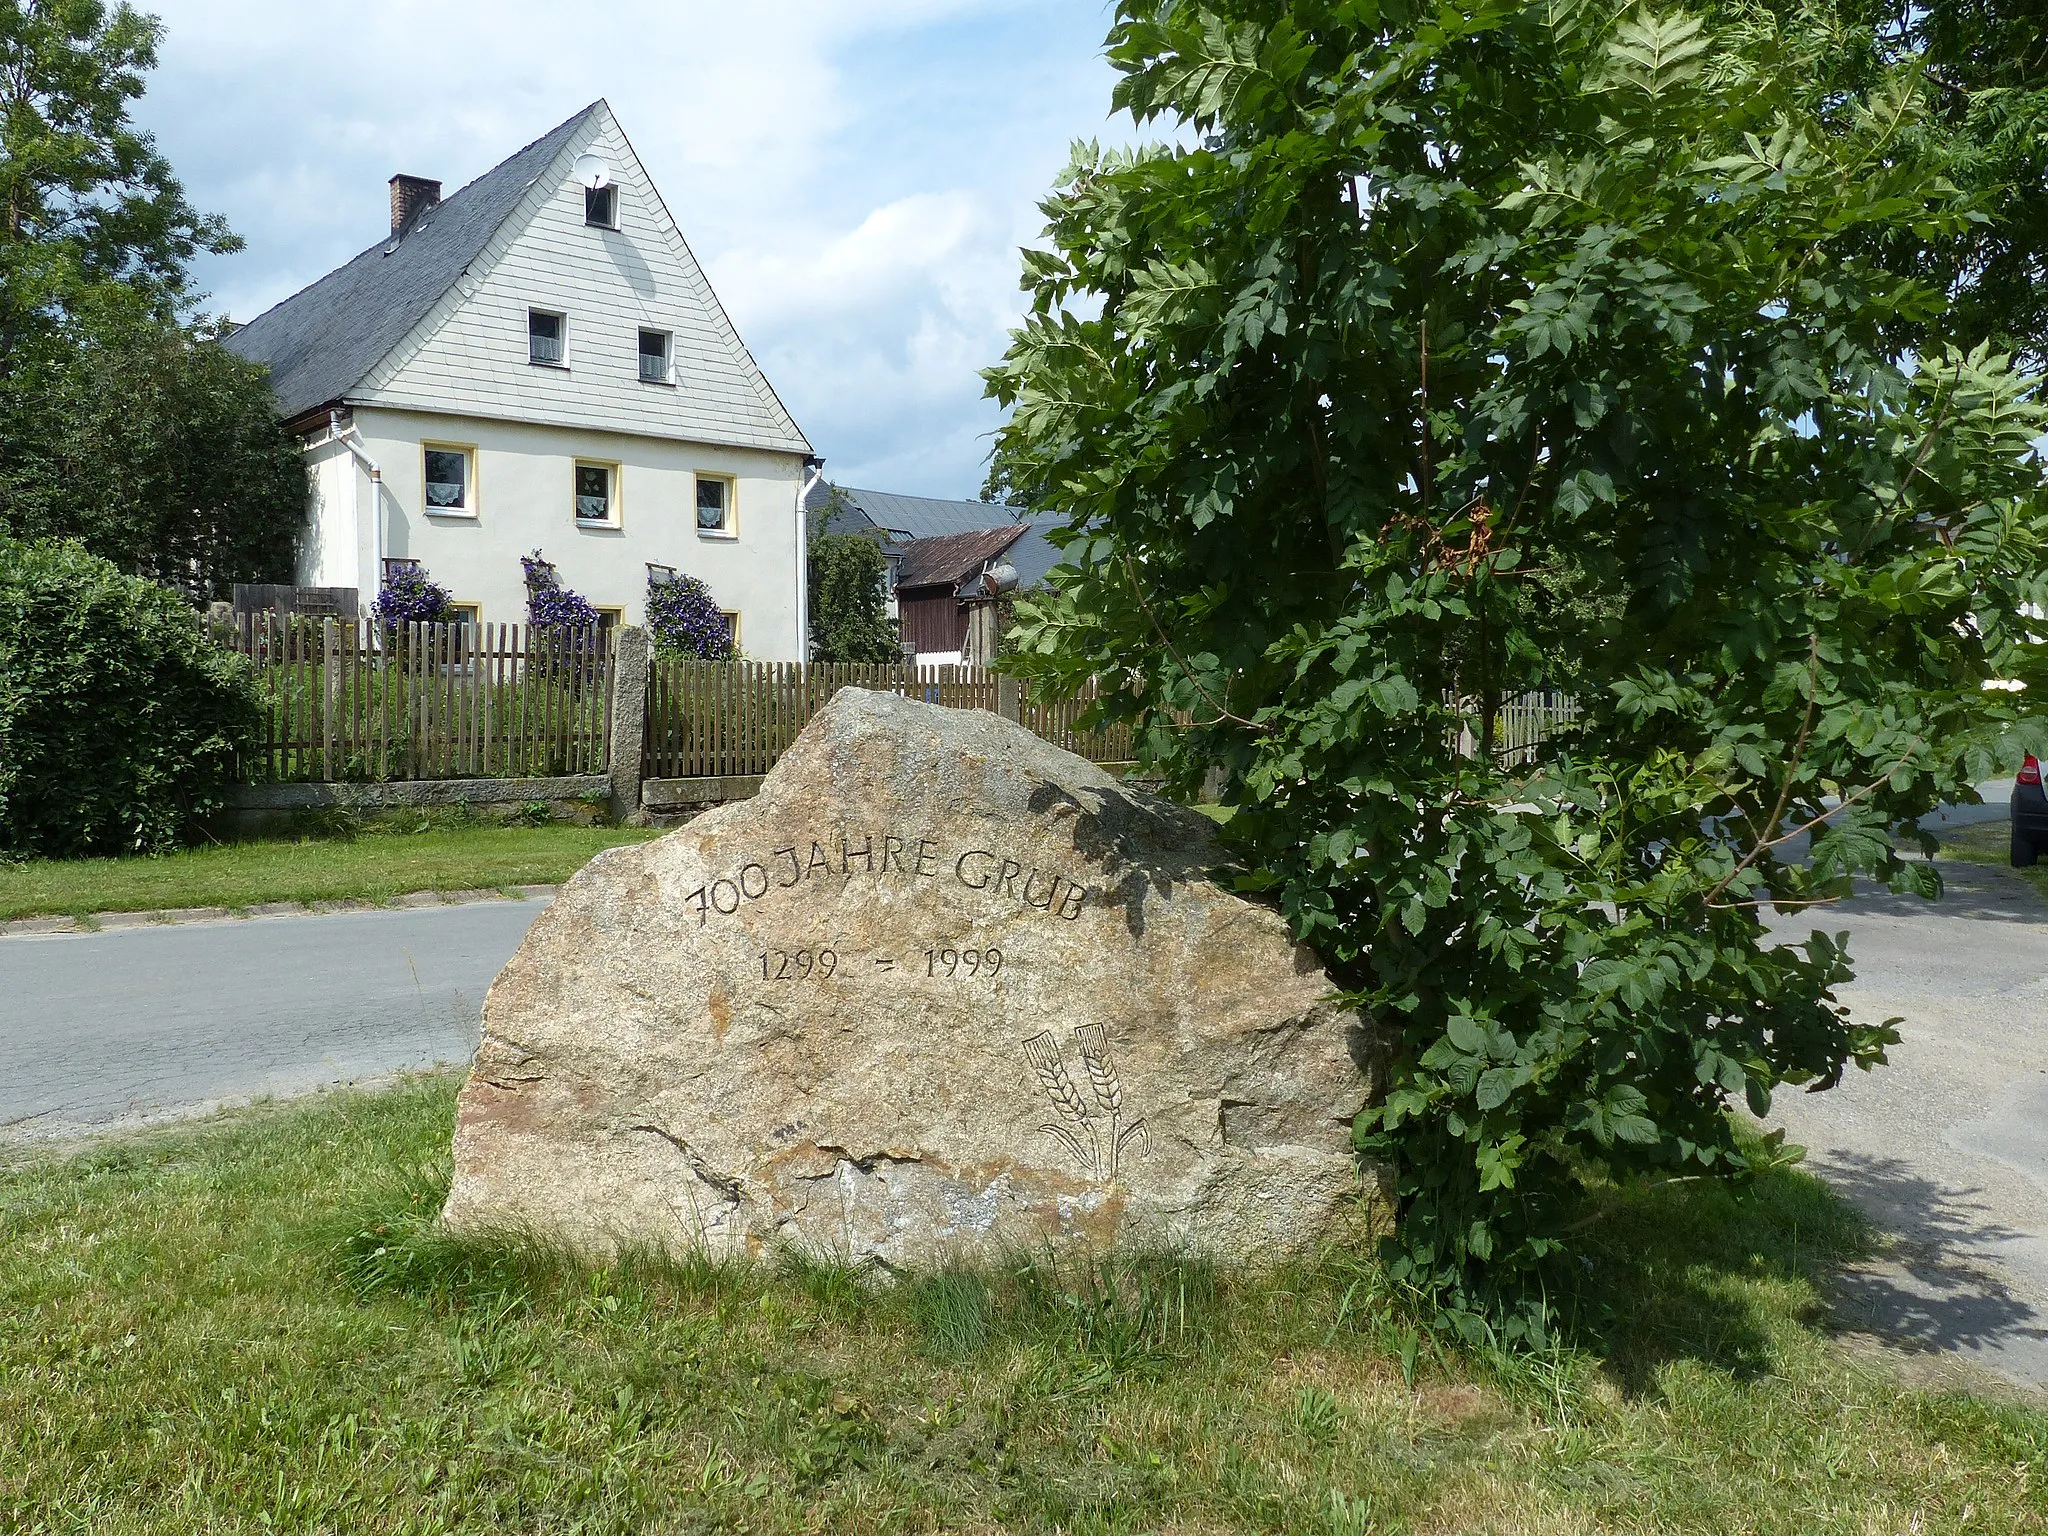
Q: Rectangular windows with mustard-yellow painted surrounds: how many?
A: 6